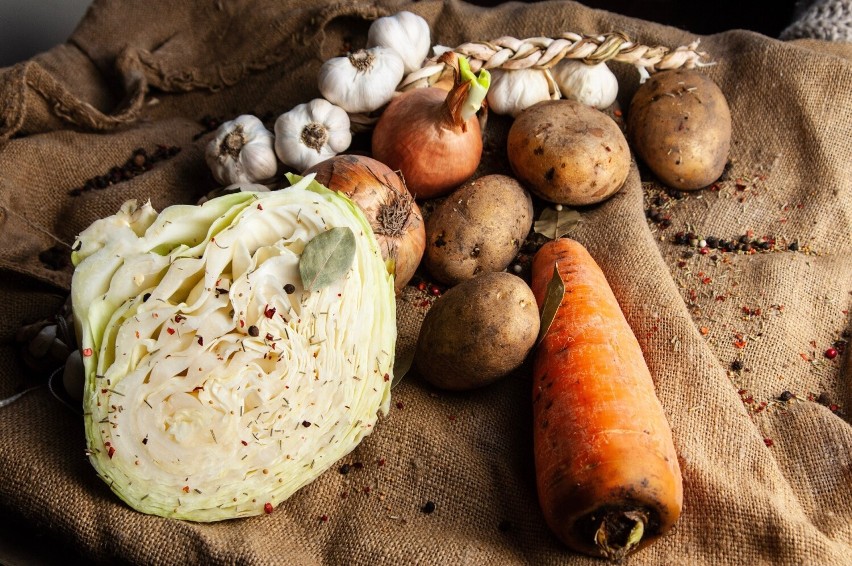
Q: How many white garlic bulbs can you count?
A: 6